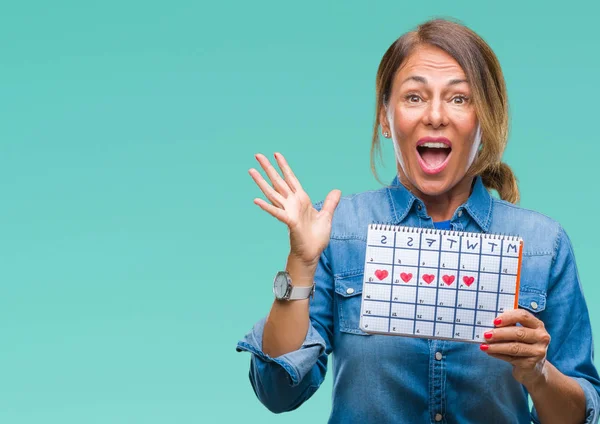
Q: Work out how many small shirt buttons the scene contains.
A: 6